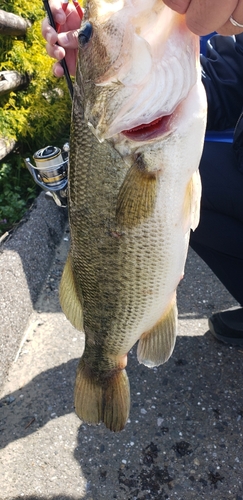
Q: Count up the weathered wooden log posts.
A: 3